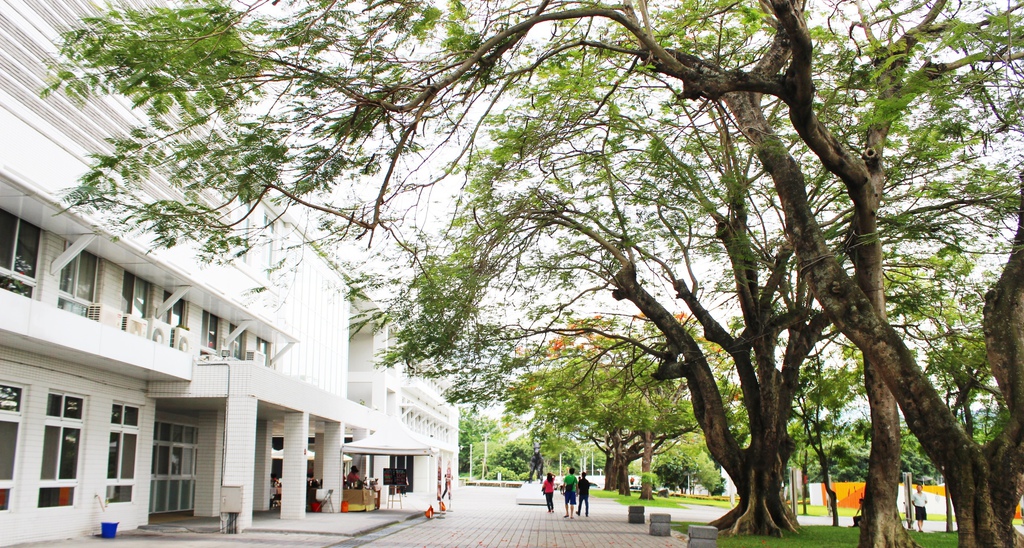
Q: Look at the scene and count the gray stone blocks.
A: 3